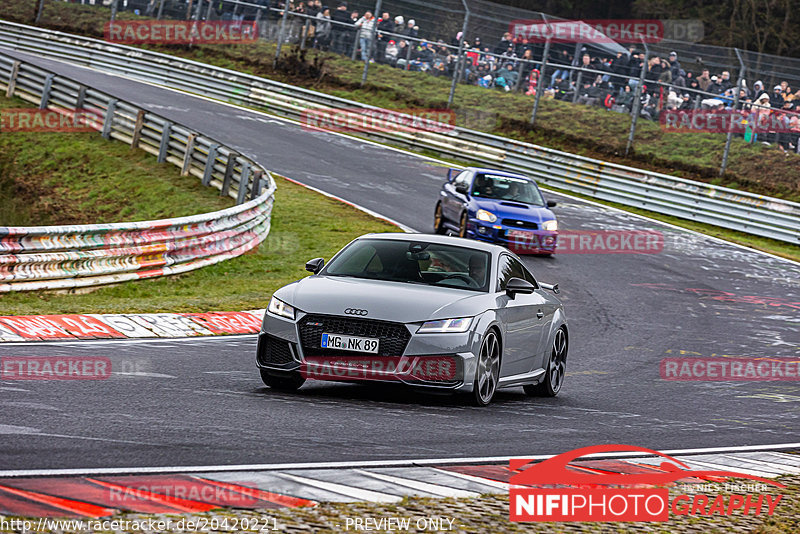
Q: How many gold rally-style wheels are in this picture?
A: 2